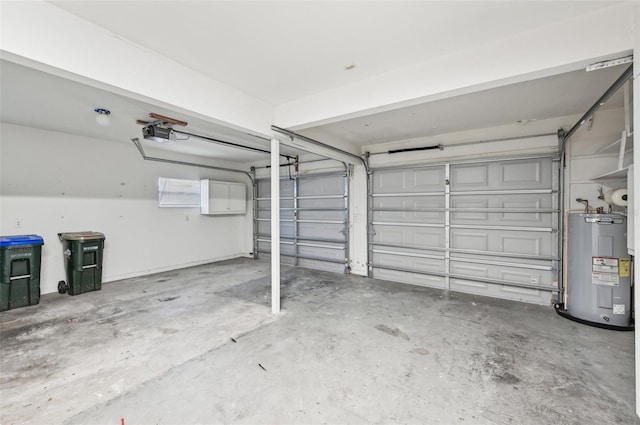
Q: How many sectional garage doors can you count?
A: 2